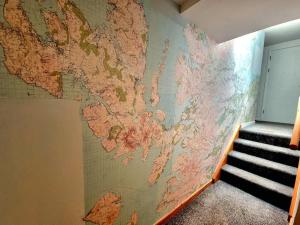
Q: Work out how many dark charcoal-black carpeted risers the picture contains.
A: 4